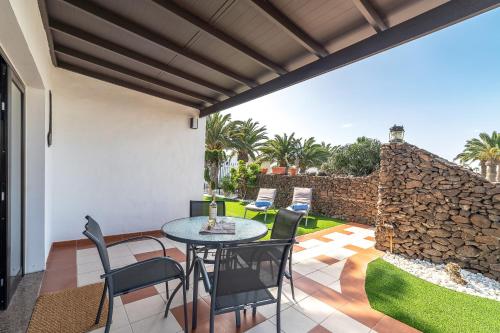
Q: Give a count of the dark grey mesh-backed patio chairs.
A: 4